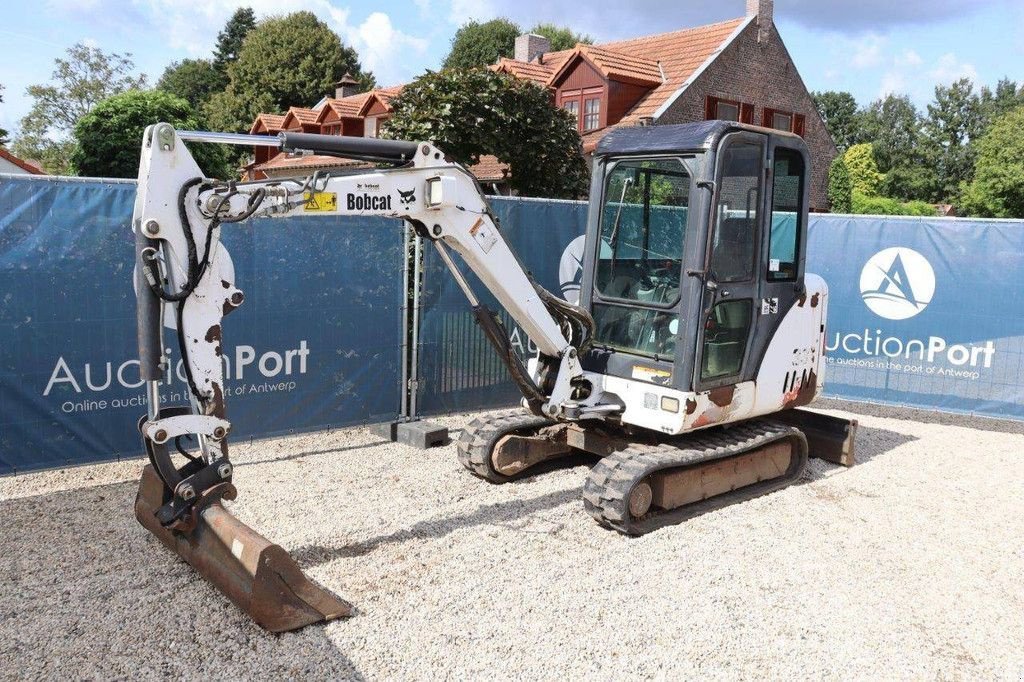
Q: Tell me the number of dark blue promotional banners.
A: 3